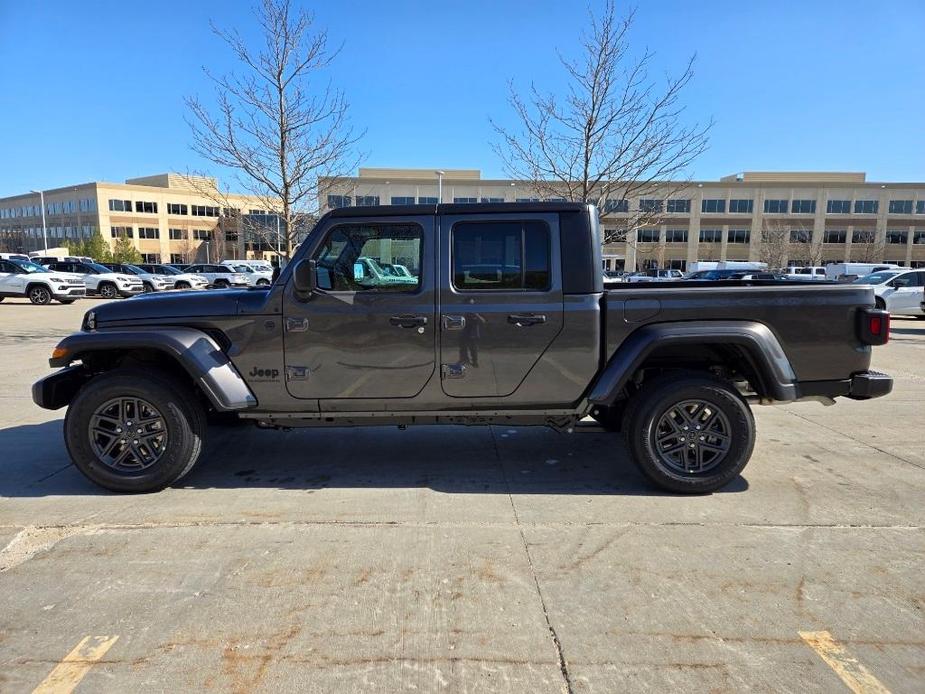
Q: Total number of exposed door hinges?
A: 4